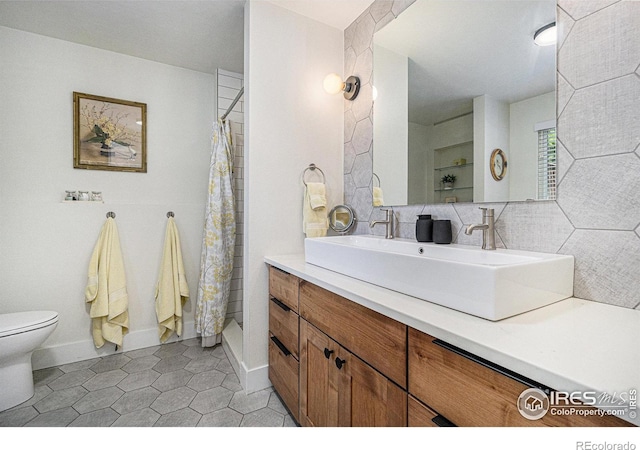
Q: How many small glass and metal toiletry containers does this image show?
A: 3